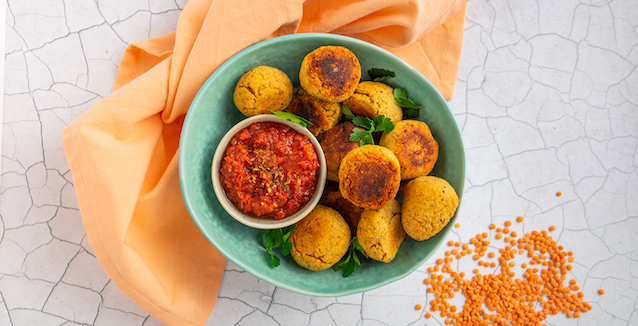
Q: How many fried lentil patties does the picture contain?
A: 11